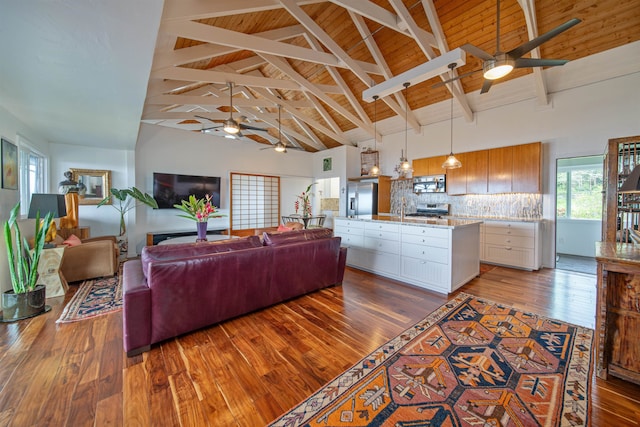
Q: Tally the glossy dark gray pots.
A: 1